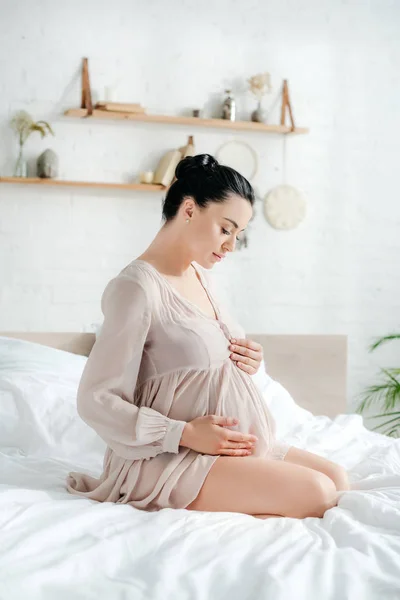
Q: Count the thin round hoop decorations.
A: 1